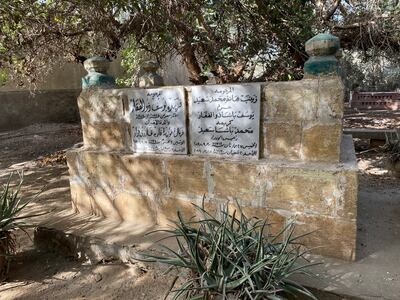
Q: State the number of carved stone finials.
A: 3